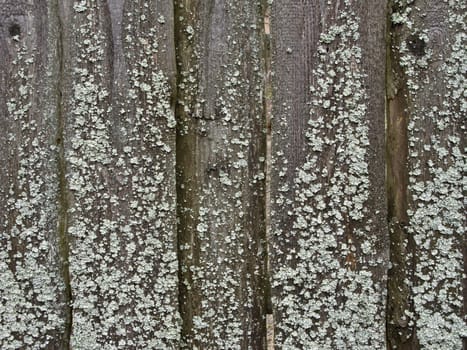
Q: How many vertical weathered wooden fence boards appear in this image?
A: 5